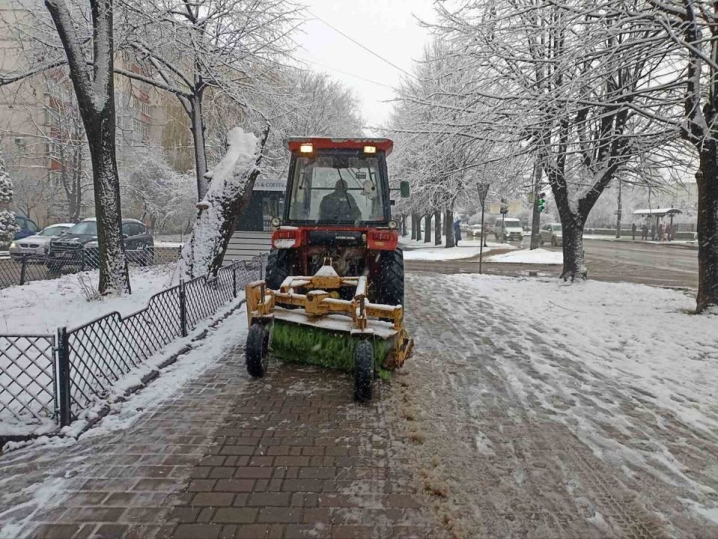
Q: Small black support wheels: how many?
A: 2